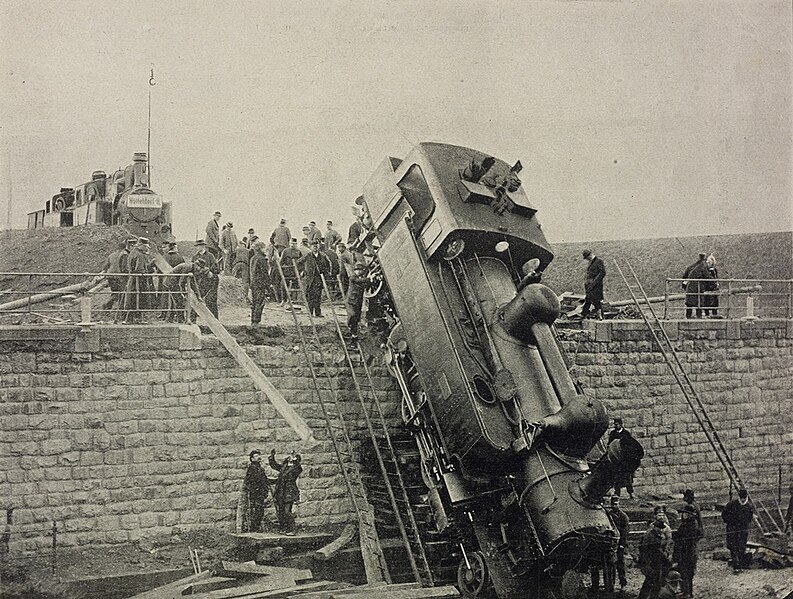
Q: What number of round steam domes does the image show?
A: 2